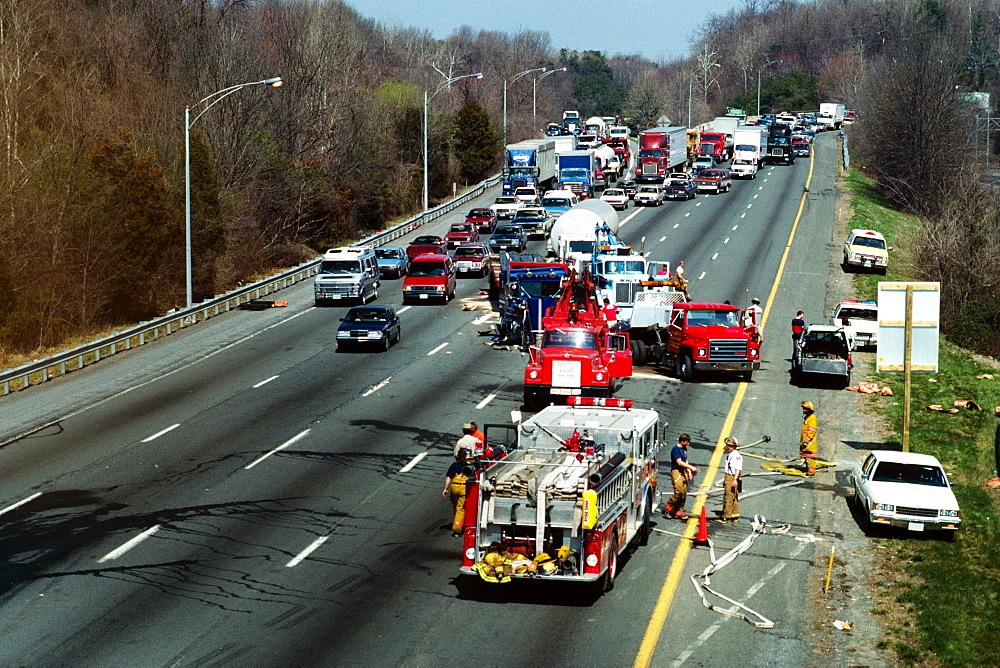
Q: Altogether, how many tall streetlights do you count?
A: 6